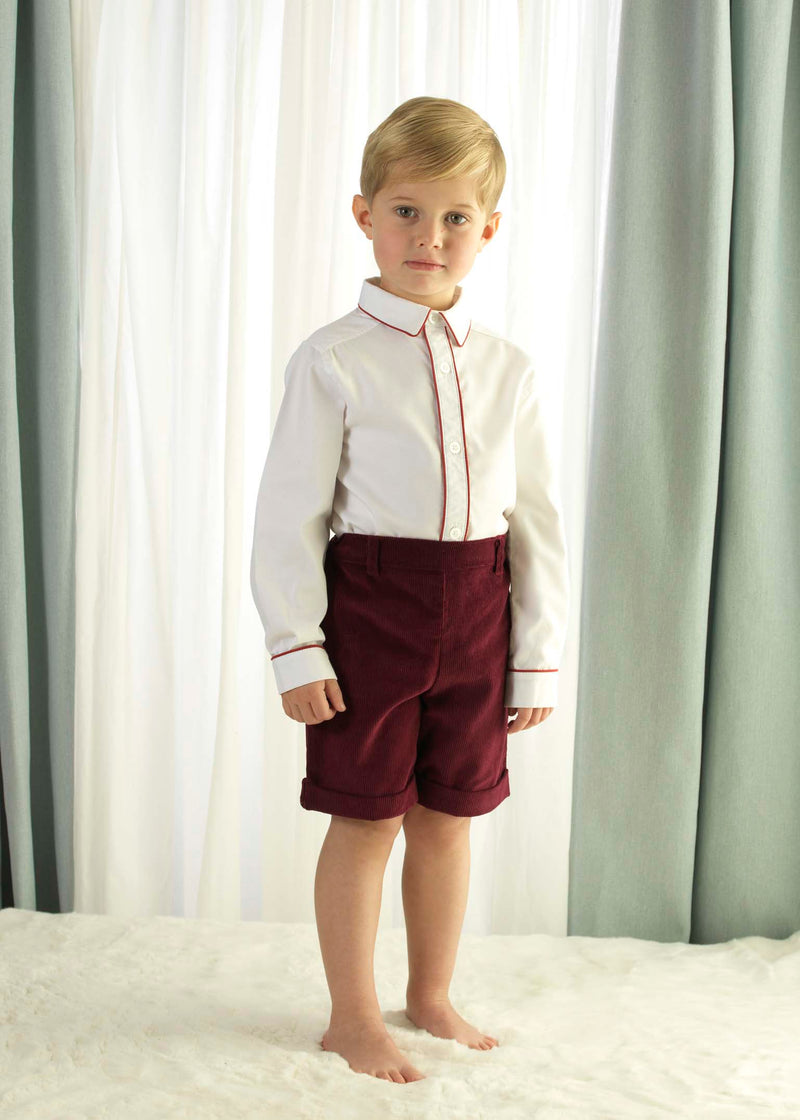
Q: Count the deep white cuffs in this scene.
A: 2